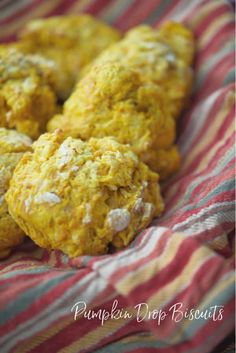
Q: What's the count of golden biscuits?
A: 6